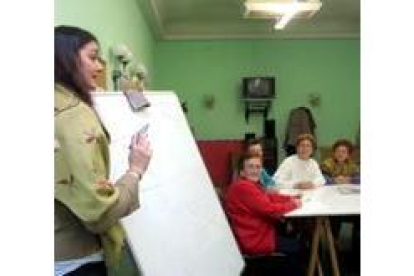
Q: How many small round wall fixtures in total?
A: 2